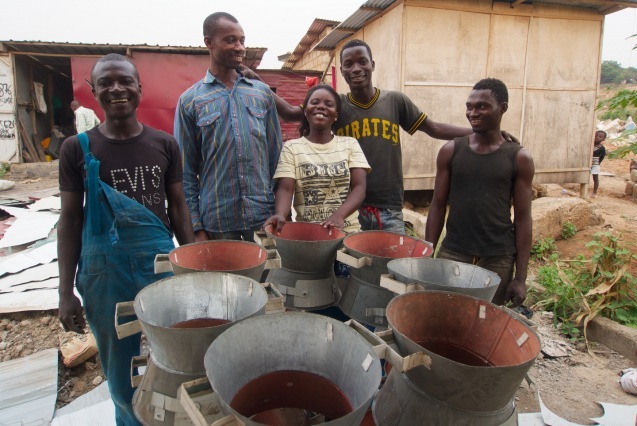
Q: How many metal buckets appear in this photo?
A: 7